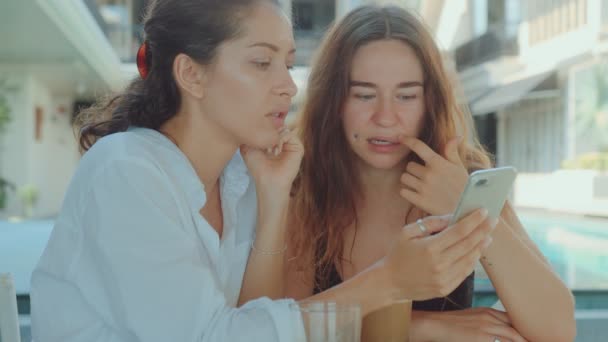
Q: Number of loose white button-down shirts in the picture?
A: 1